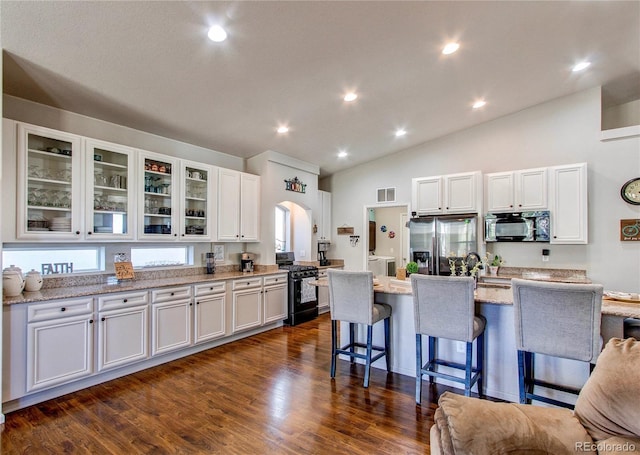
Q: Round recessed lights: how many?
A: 8